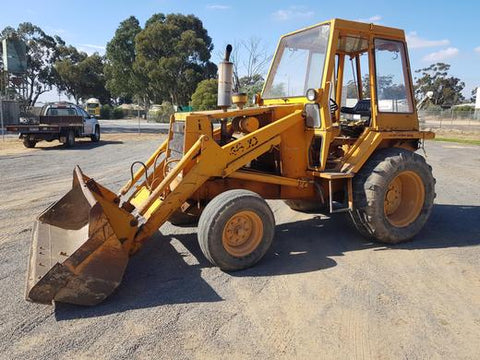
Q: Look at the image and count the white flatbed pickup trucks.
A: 1